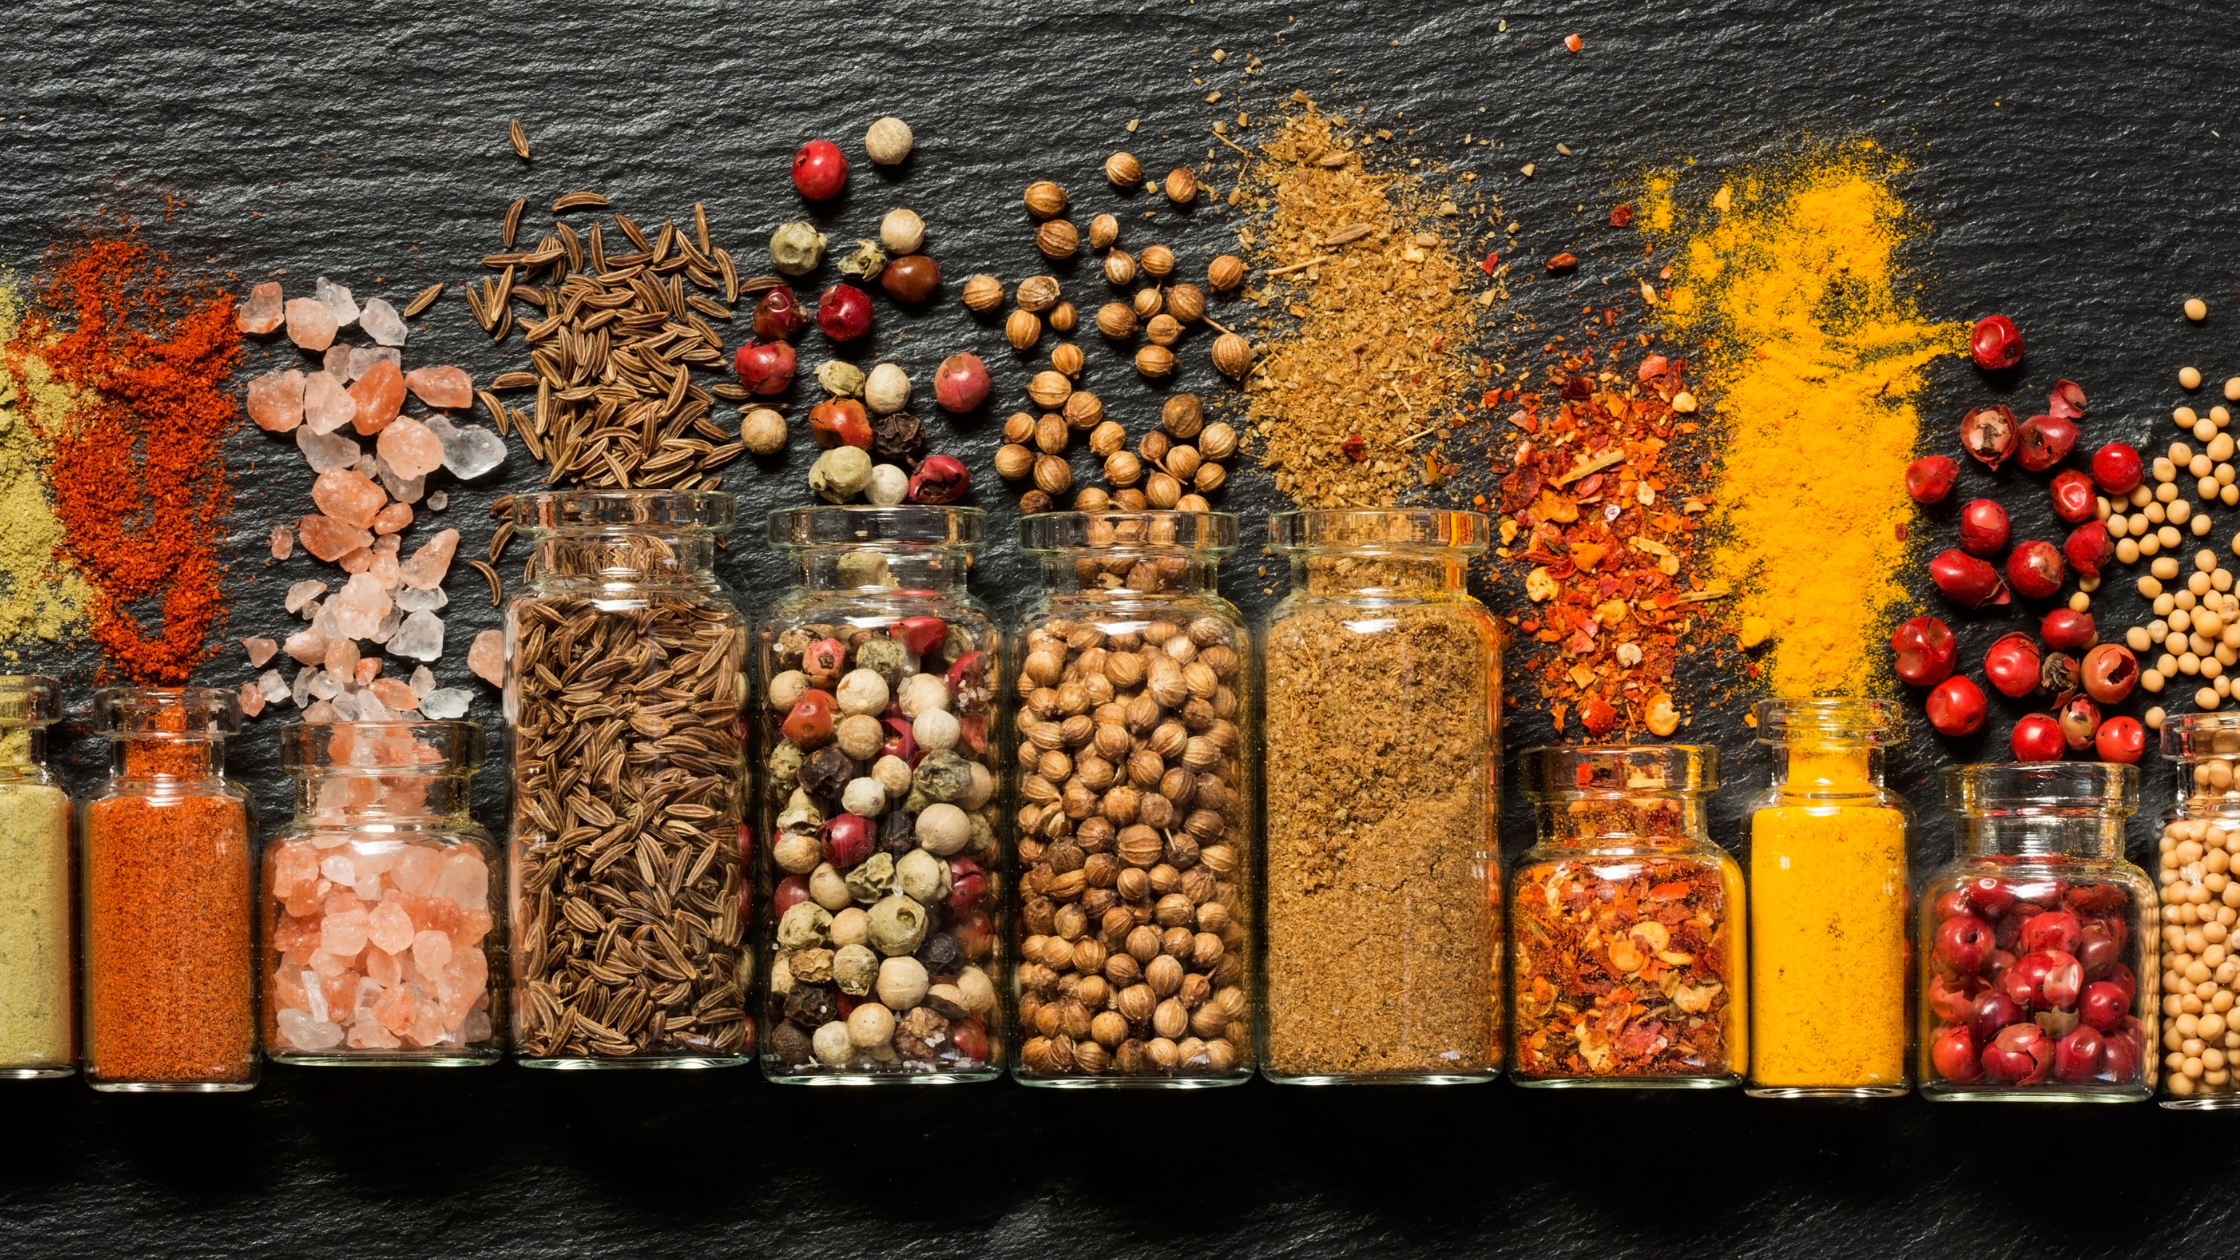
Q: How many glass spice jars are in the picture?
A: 11